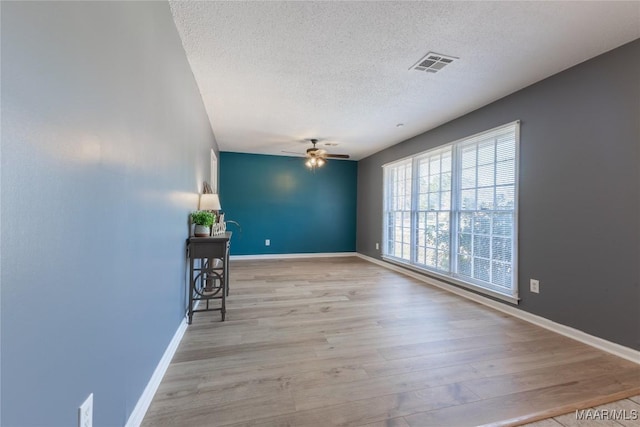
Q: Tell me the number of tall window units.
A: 3